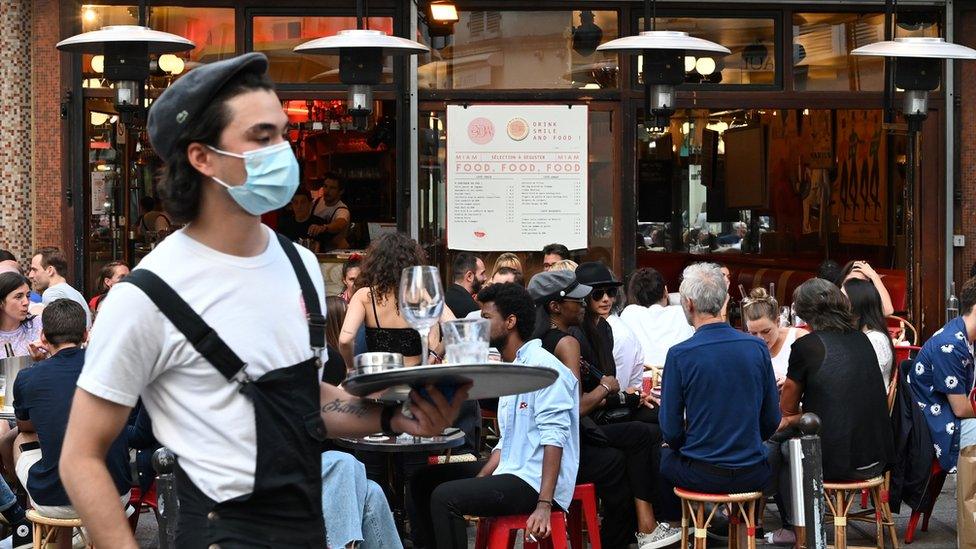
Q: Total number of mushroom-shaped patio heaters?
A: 4